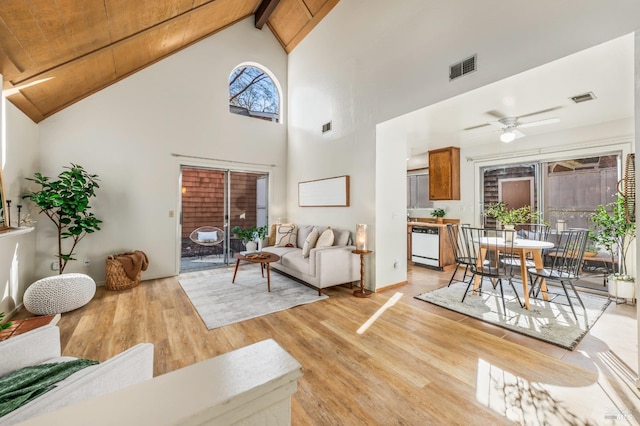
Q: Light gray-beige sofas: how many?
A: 1